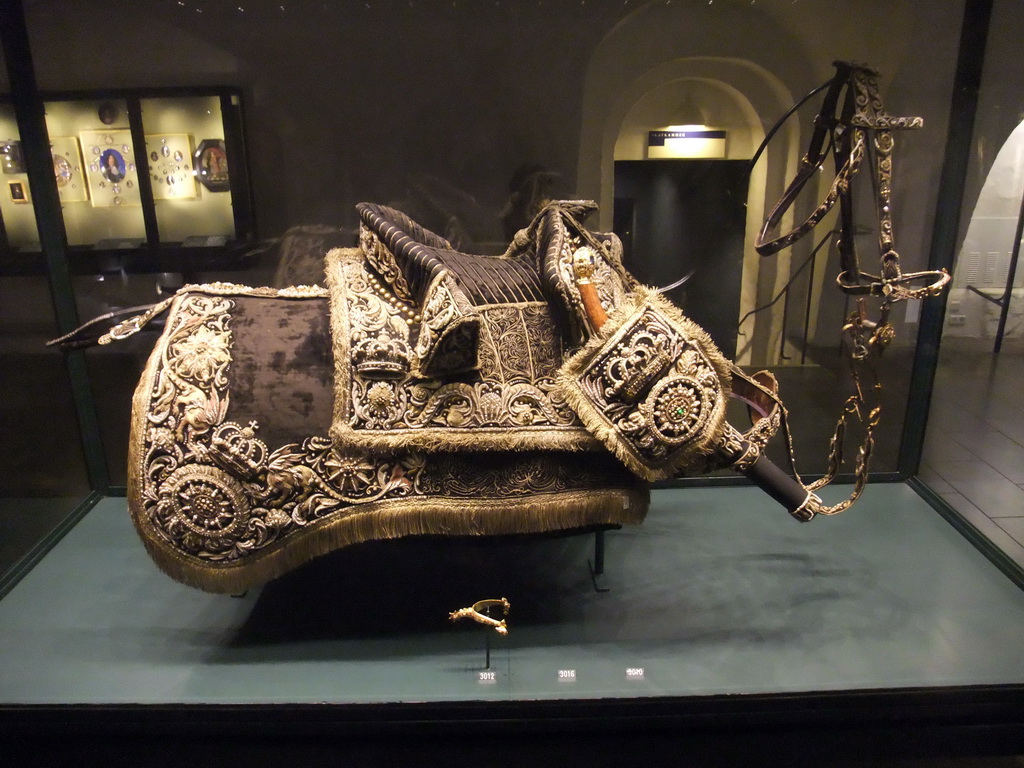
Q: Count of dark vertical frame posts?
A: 2